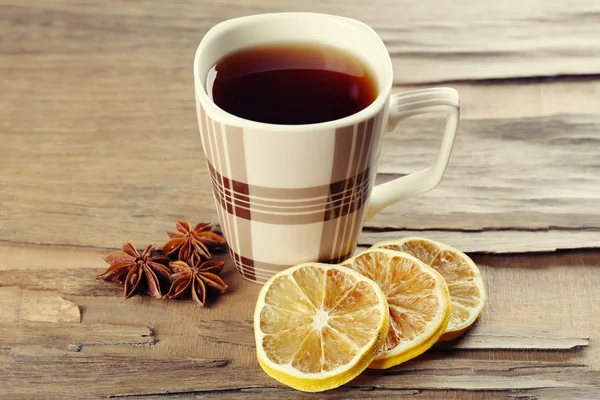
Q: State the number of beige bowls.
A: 0